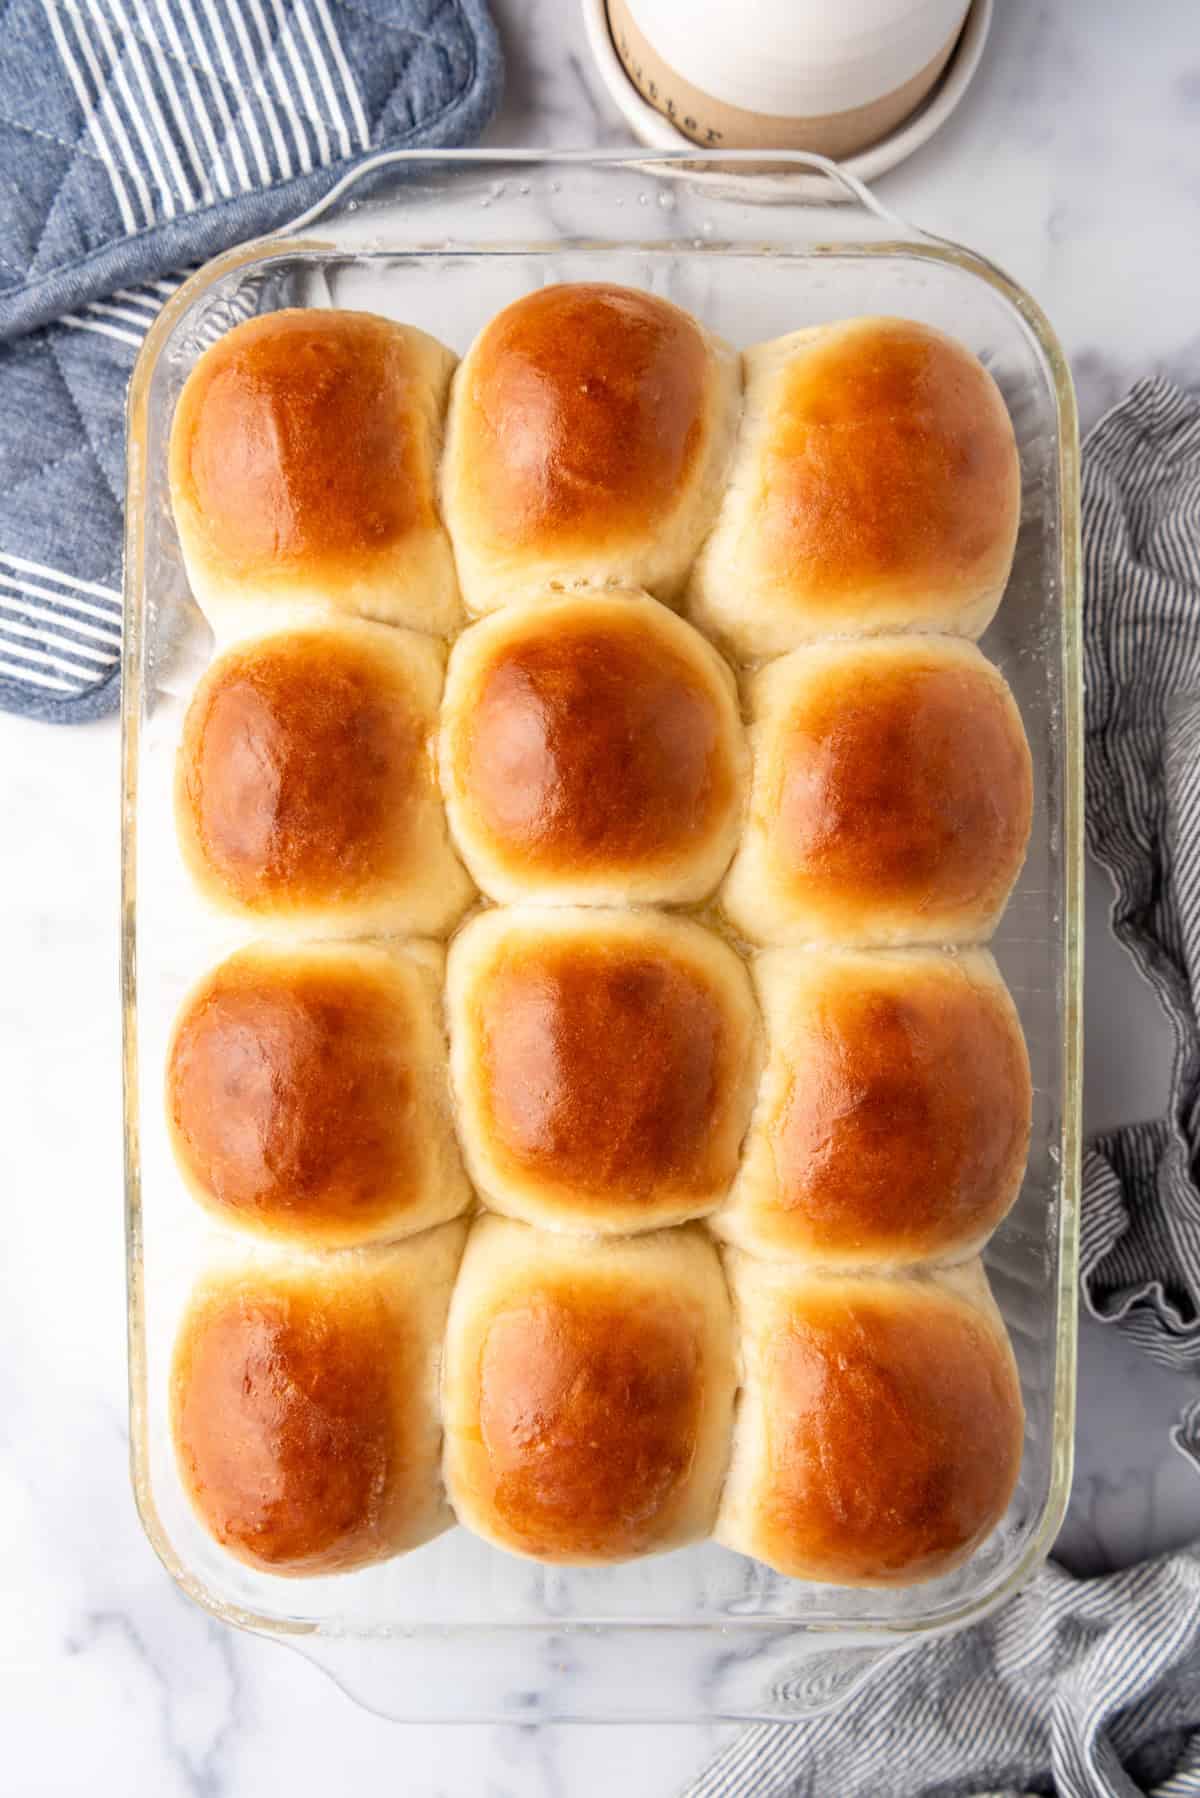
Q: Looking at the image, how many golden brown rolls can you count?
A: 12